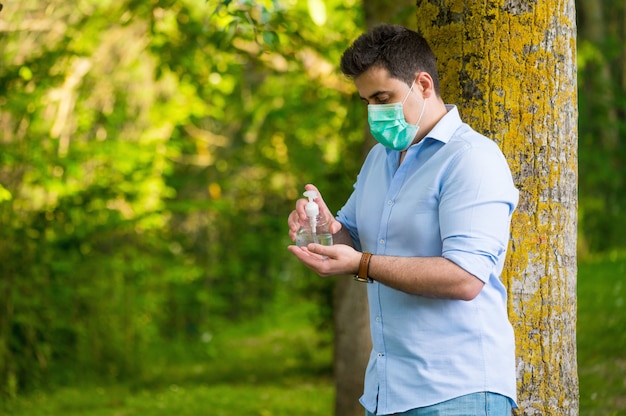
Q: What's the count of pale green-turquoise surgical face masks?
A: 1